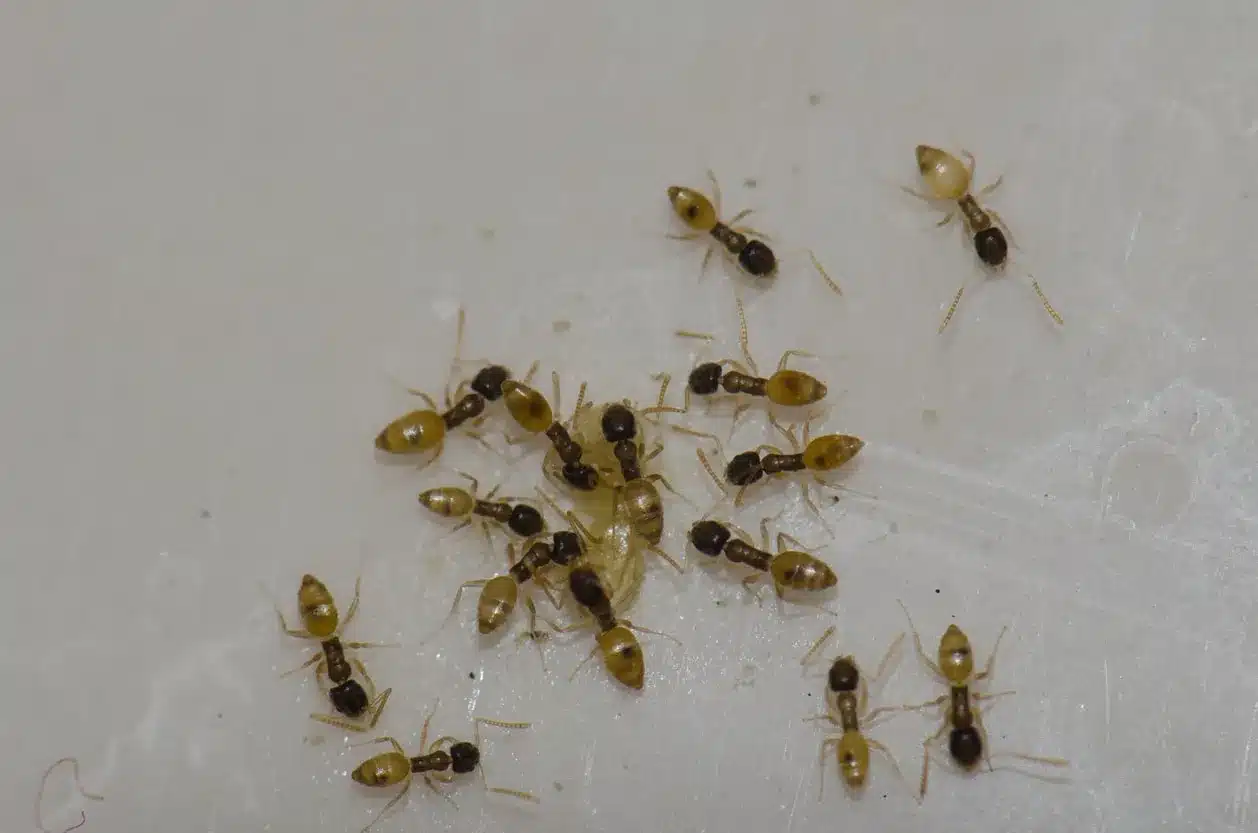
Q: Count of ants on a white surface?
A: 15